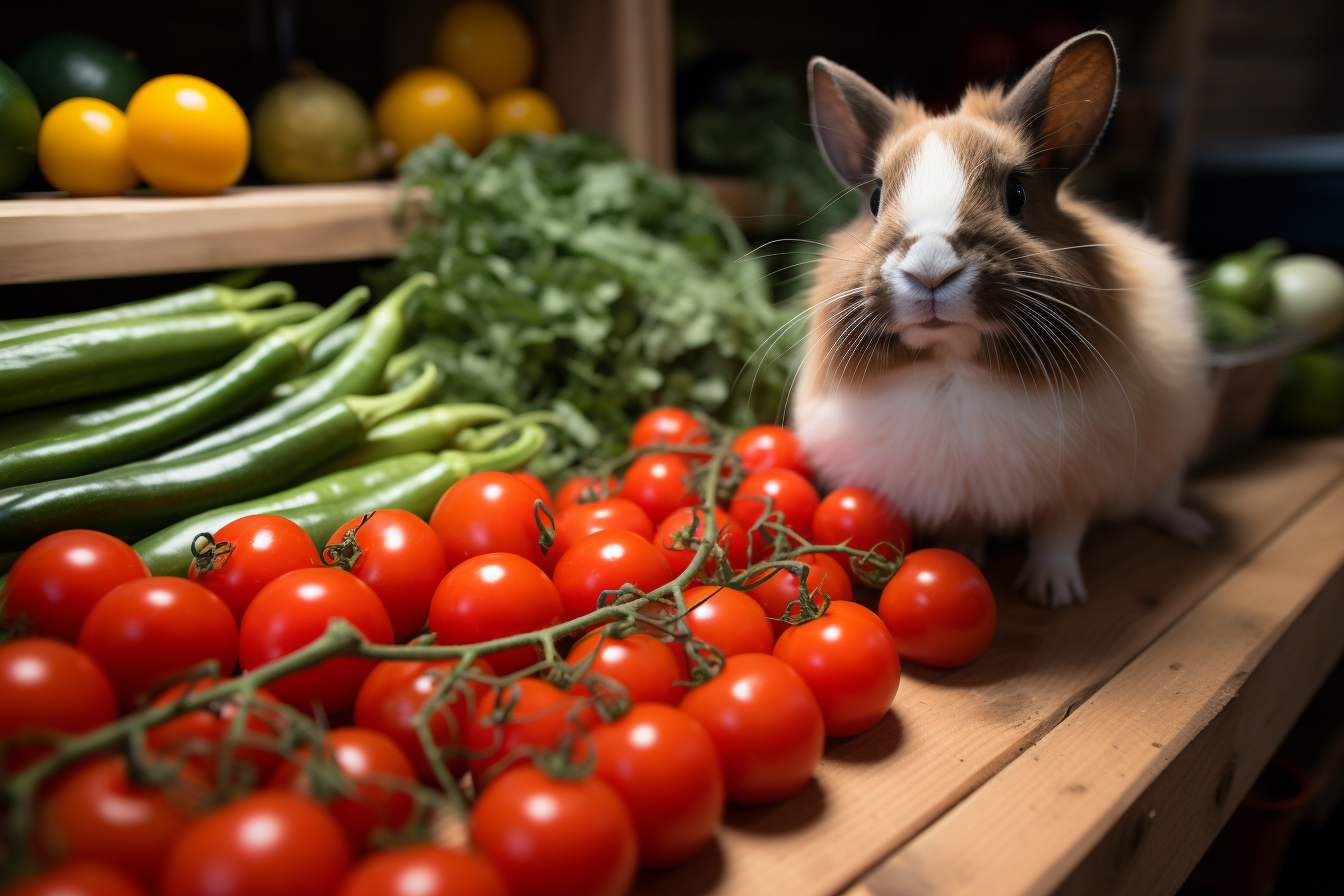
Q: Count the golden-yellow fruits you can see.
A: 5